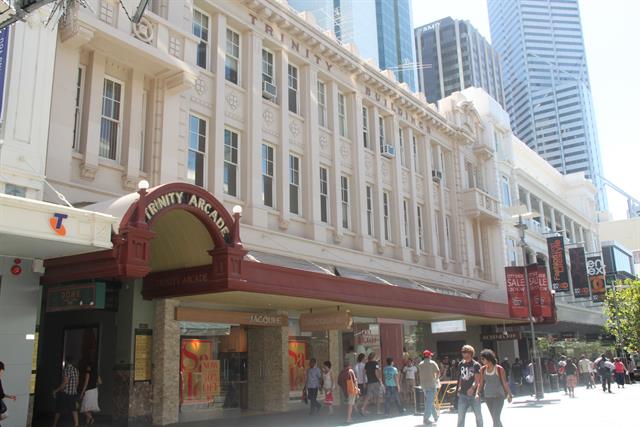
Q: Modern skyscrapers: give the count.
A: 3